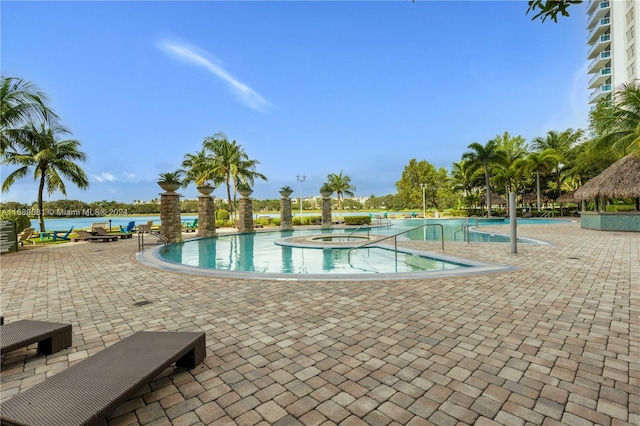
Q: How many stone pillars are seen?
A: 5